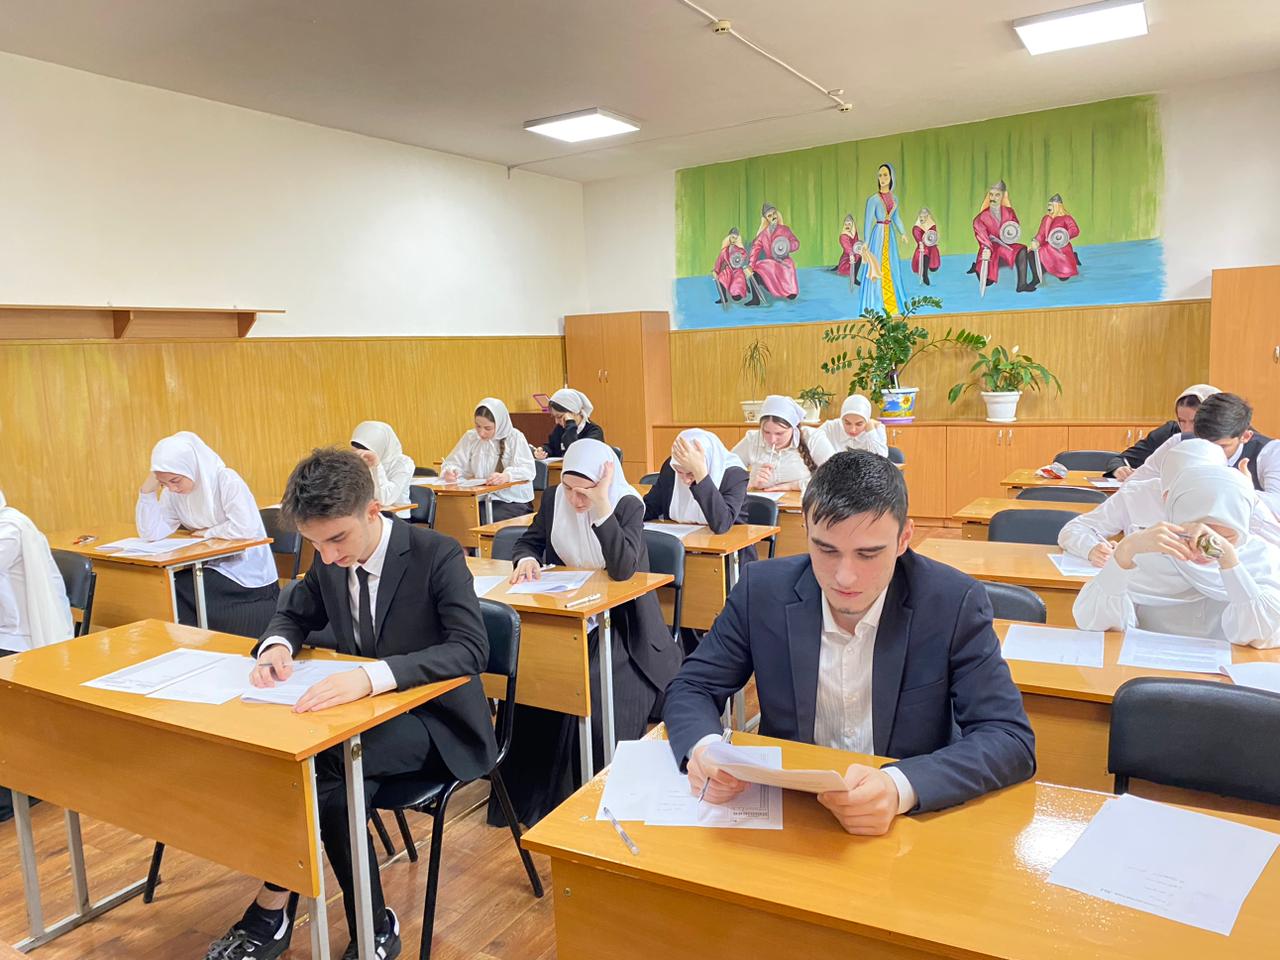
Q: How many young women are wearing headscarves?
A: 12